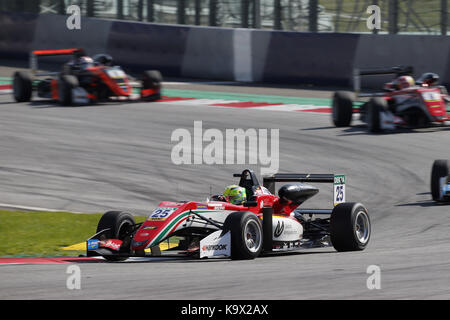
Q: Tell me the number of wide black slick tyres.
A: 9